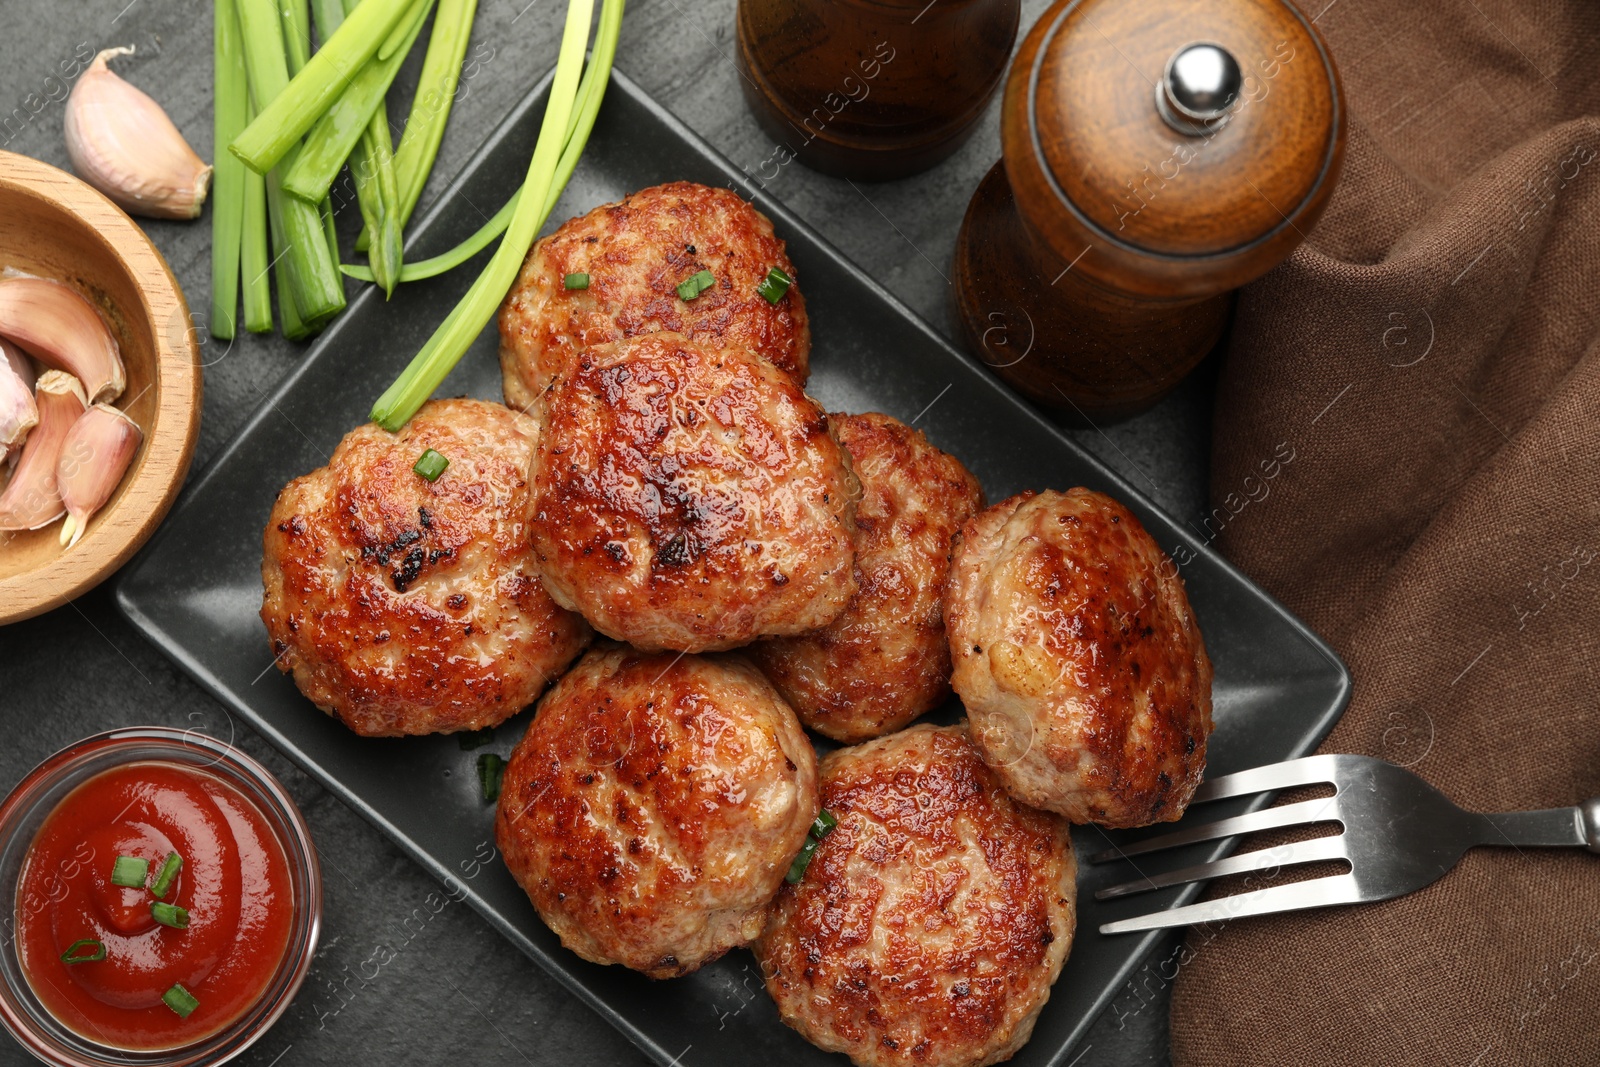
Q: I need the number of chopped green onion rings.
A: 13